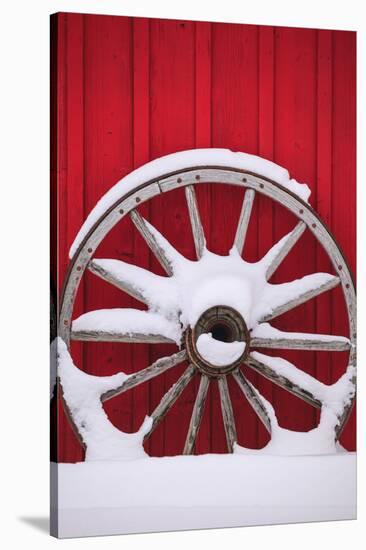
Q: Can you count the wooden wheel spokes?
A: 14